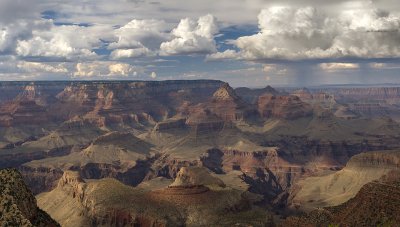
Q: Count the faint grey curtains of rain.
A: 2